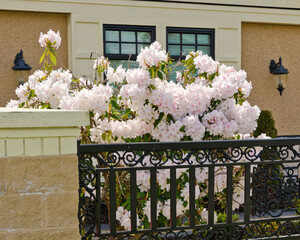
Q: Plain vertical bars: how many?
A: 9